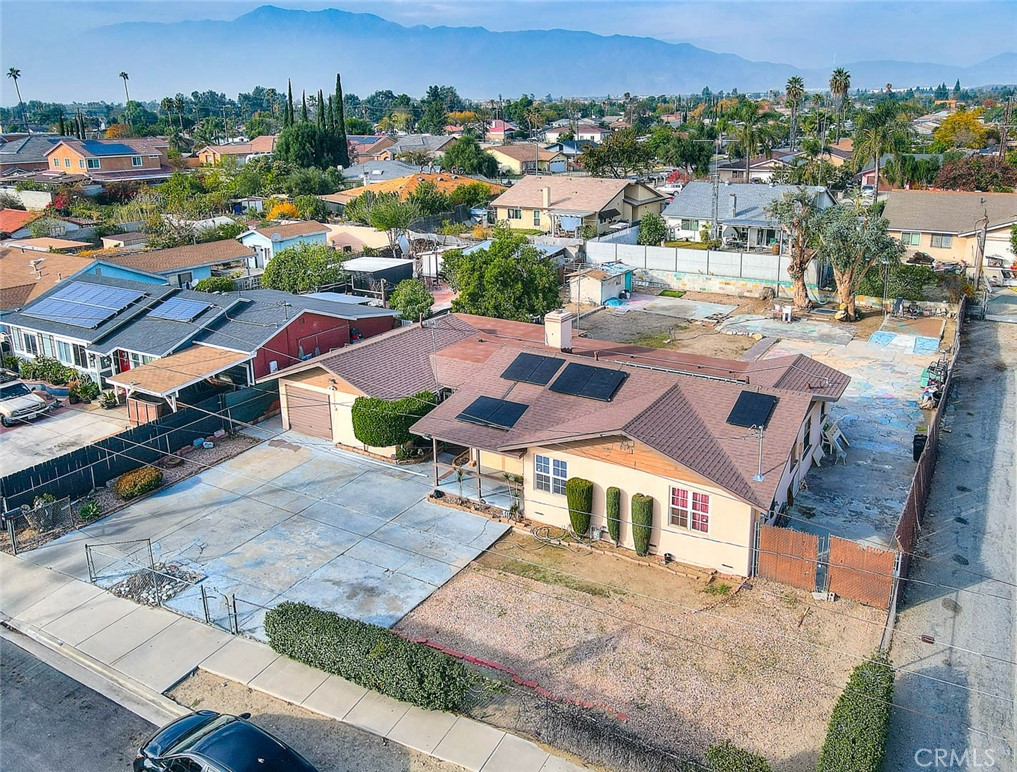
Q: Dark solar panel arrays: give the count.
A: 4